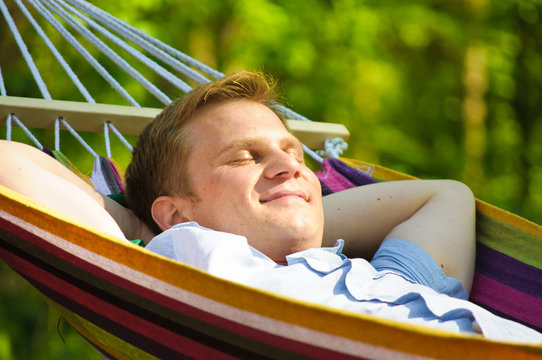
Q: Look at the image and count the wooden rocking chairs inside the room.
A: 0